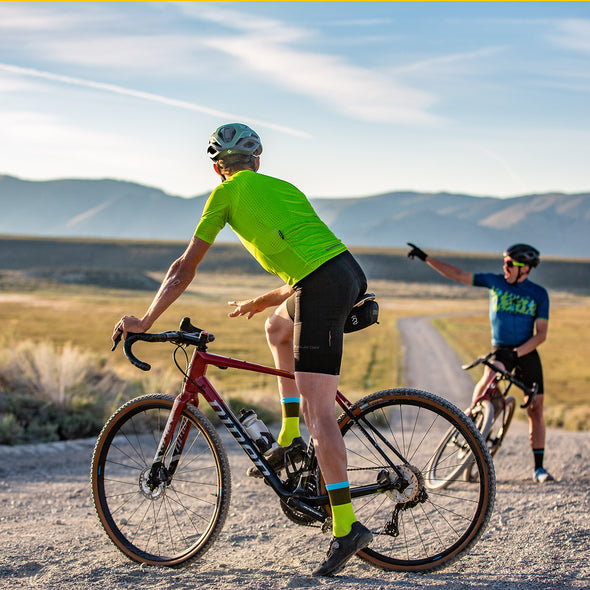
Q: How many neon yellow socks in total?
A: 2